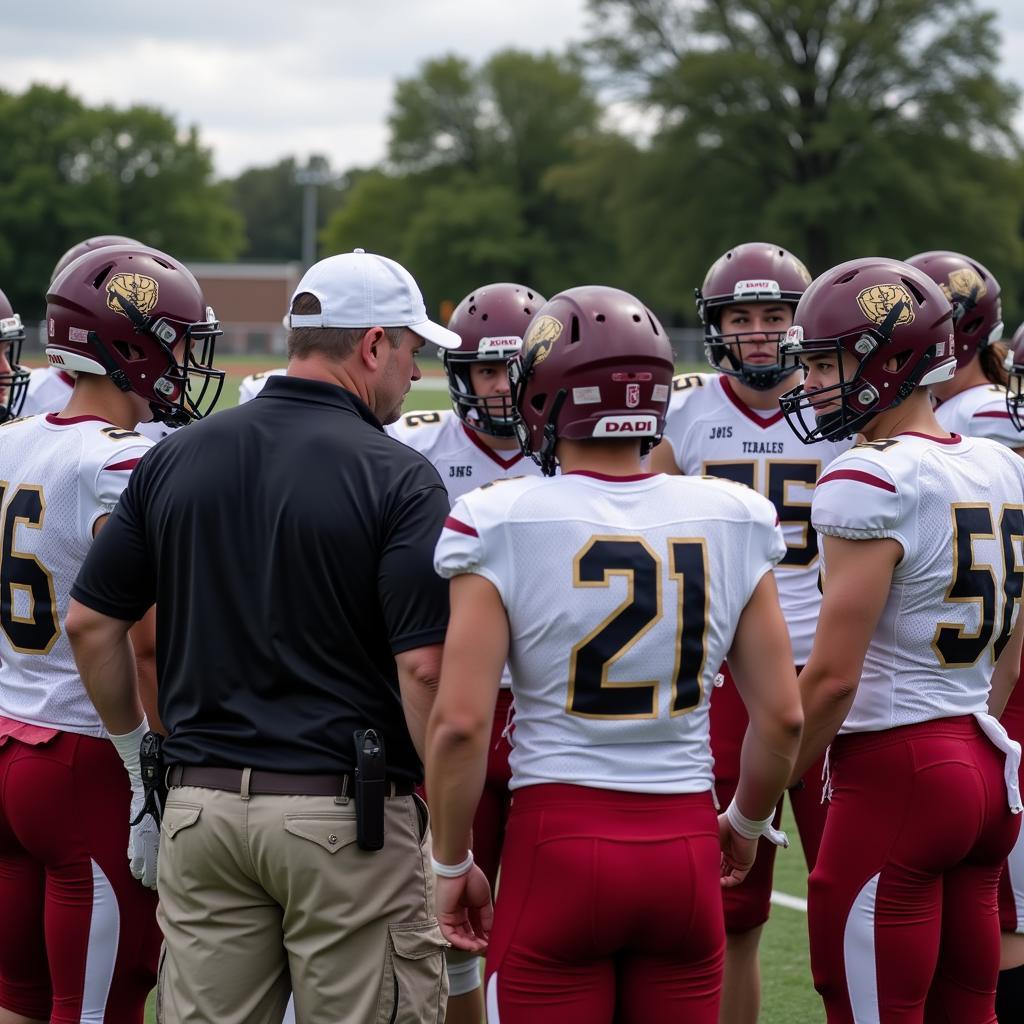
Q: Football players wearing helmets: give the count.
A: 9